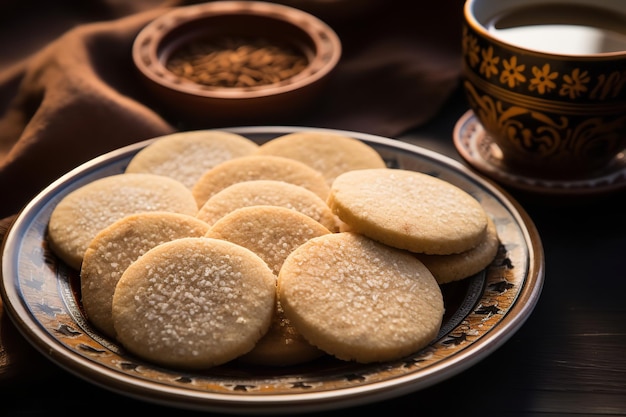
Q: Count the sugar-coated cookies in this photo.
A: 11